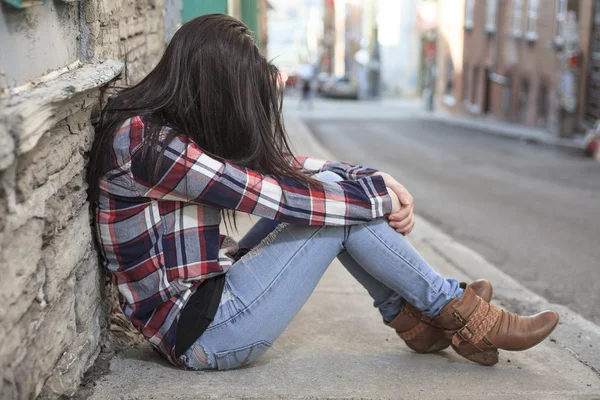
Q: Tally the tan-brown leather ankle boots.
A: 2